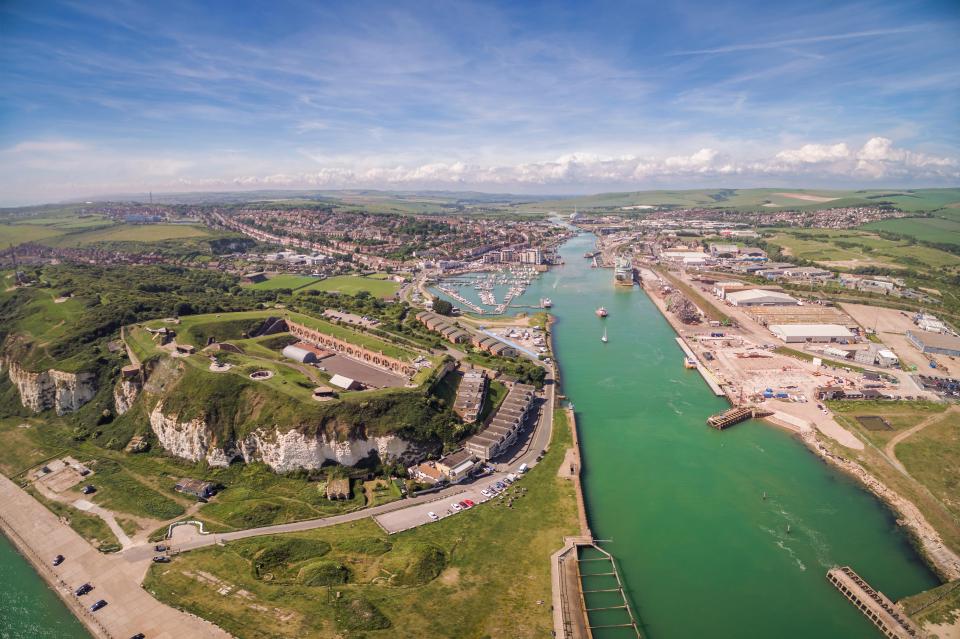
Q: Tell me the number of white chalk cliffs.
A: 3